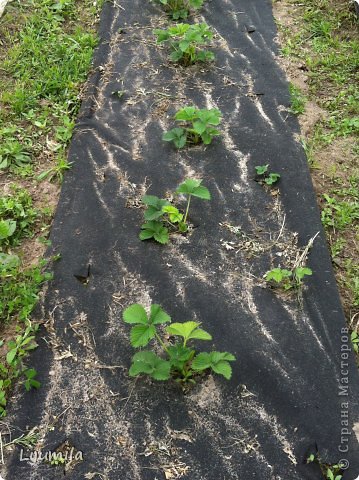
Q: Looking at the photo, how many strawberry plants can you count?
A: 7